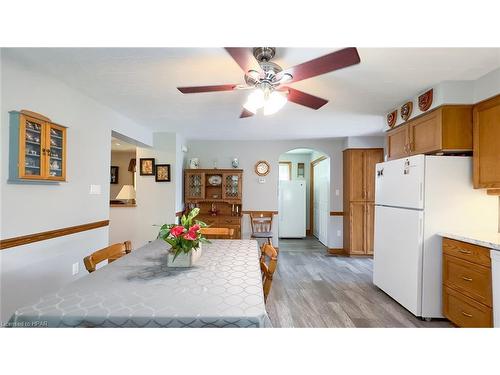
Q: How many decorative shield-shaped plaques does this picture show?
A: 3